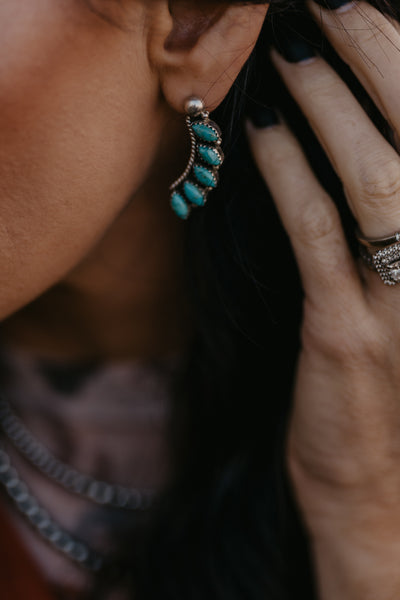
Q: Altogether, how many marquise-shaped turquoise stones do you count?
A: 5